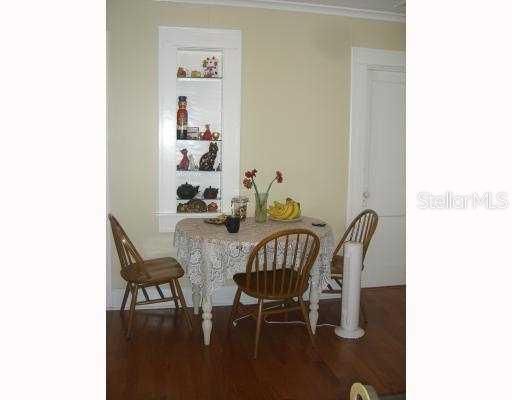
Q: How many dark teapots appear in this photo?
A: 2